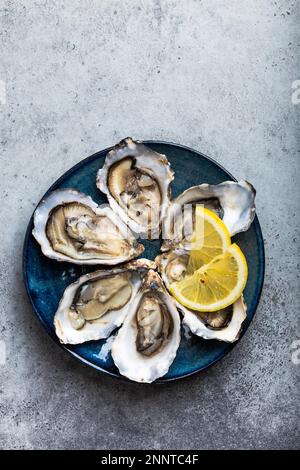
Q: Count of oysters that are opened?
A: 6